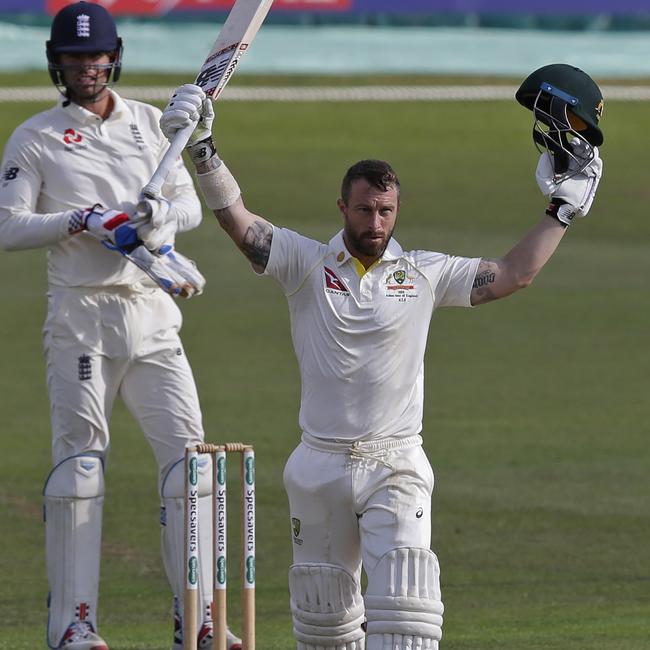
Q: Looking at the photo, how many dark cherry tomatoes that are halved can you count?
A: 0